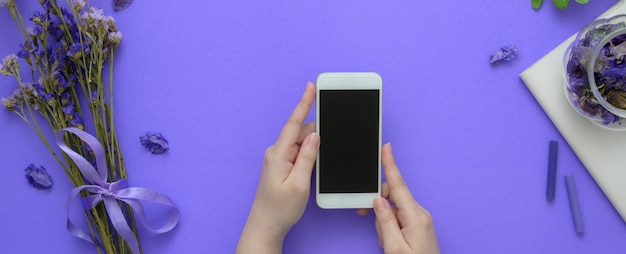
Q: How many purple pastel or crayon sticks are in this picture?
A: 2